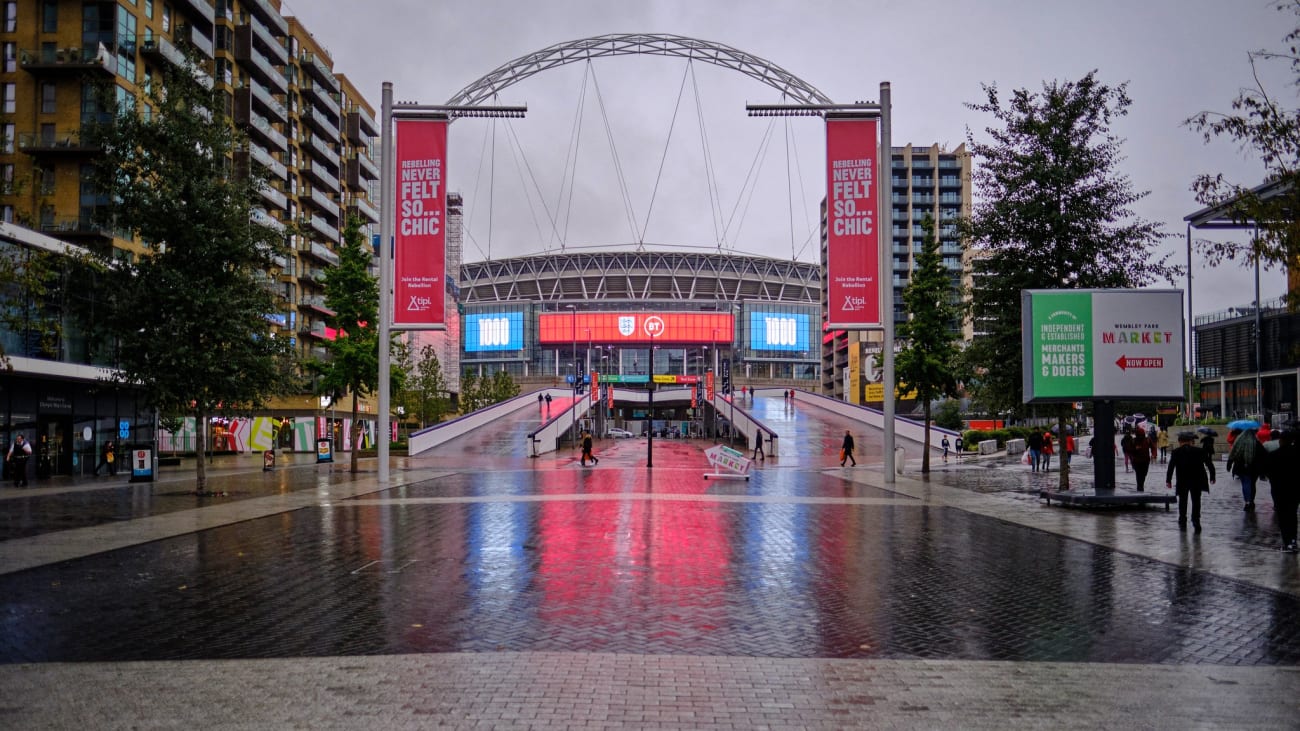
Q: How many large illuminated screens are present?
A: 3